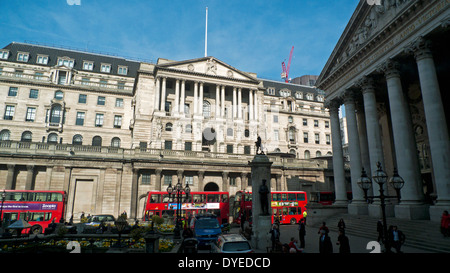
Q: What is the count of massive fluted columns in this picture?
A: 5